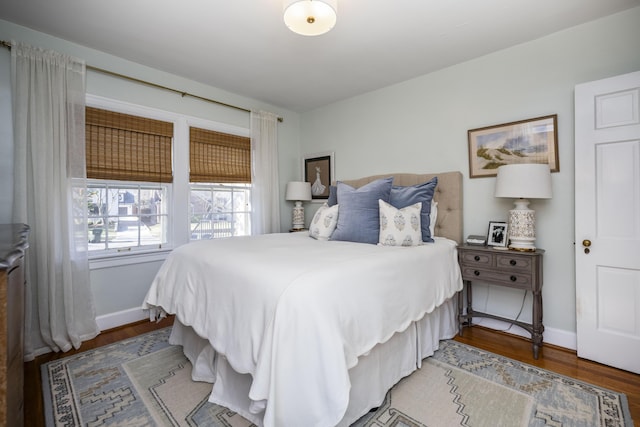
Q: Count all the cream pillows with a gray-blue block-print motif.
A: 2